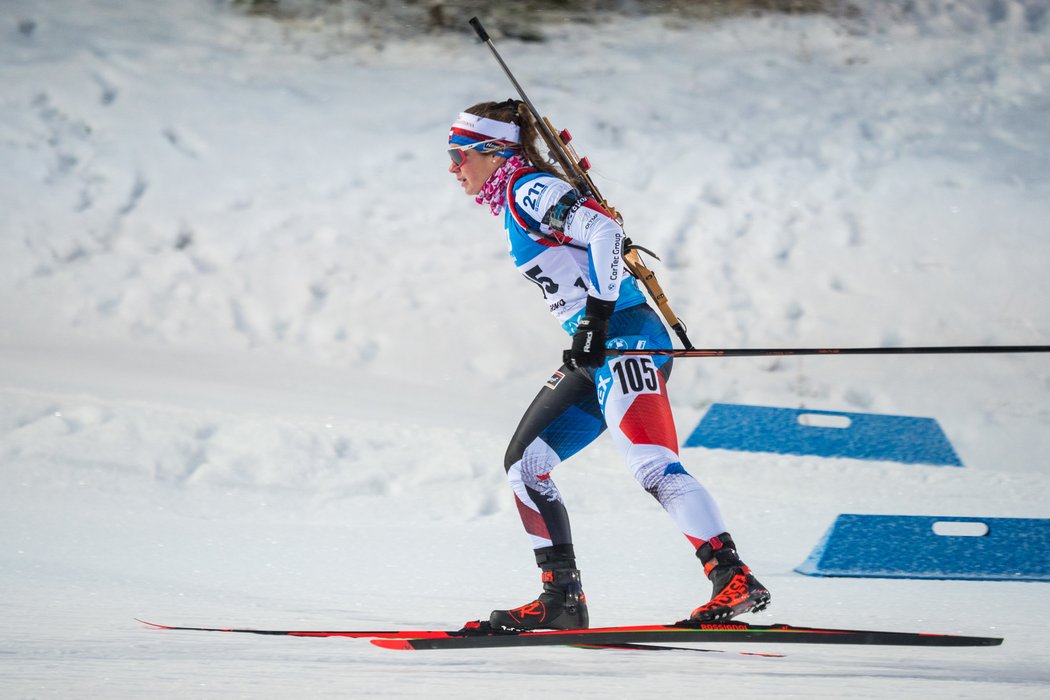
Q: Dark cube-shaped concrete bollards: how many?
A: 0